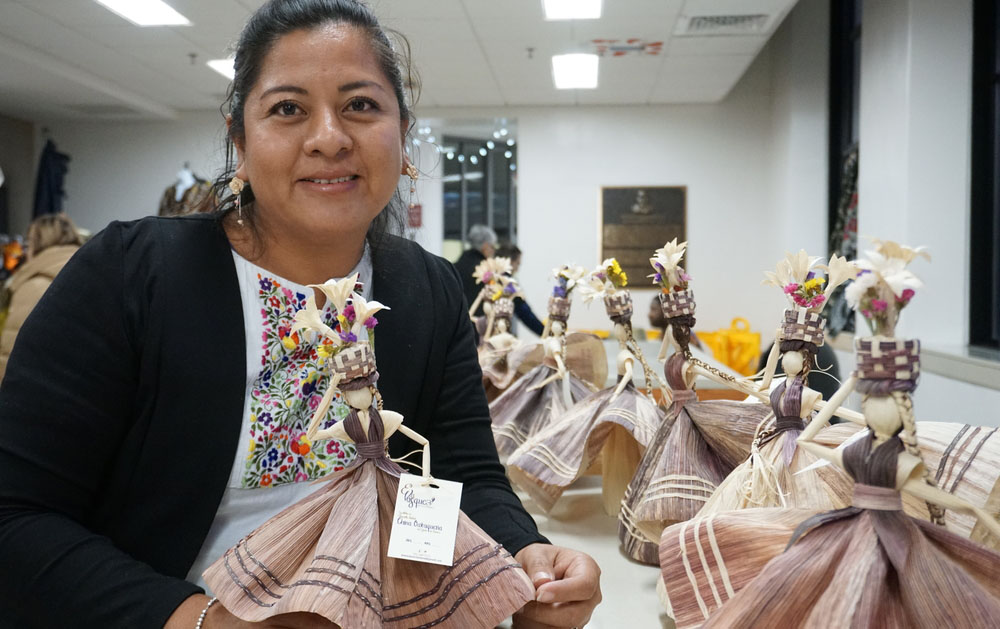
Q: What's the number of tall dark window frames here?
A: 2